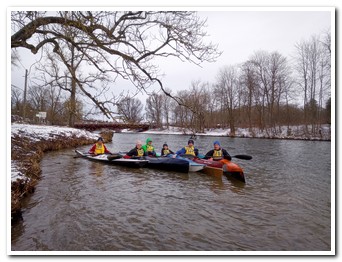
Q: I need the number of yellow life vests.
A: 6